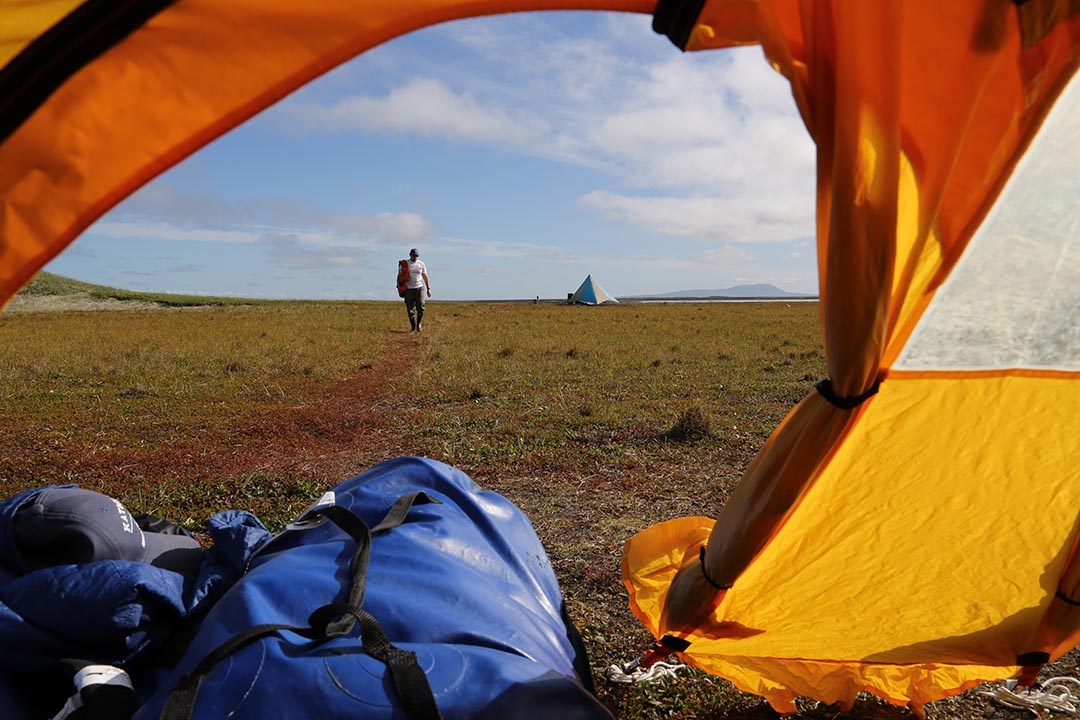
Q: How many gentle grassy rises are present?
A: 1